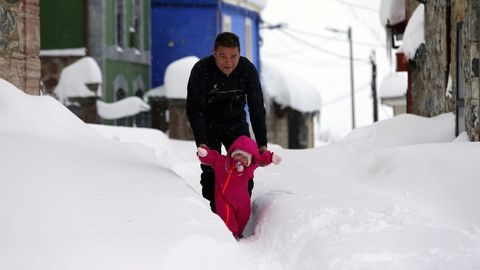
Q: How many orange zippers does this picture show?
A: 1